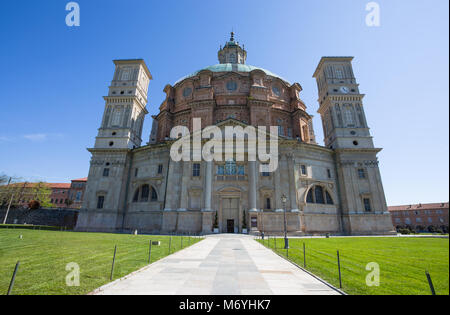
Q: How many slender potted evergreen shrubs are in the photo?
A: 2